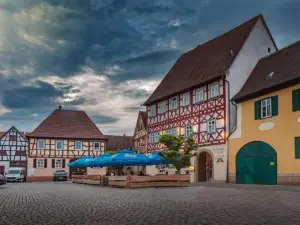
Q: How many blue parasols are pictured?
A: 4